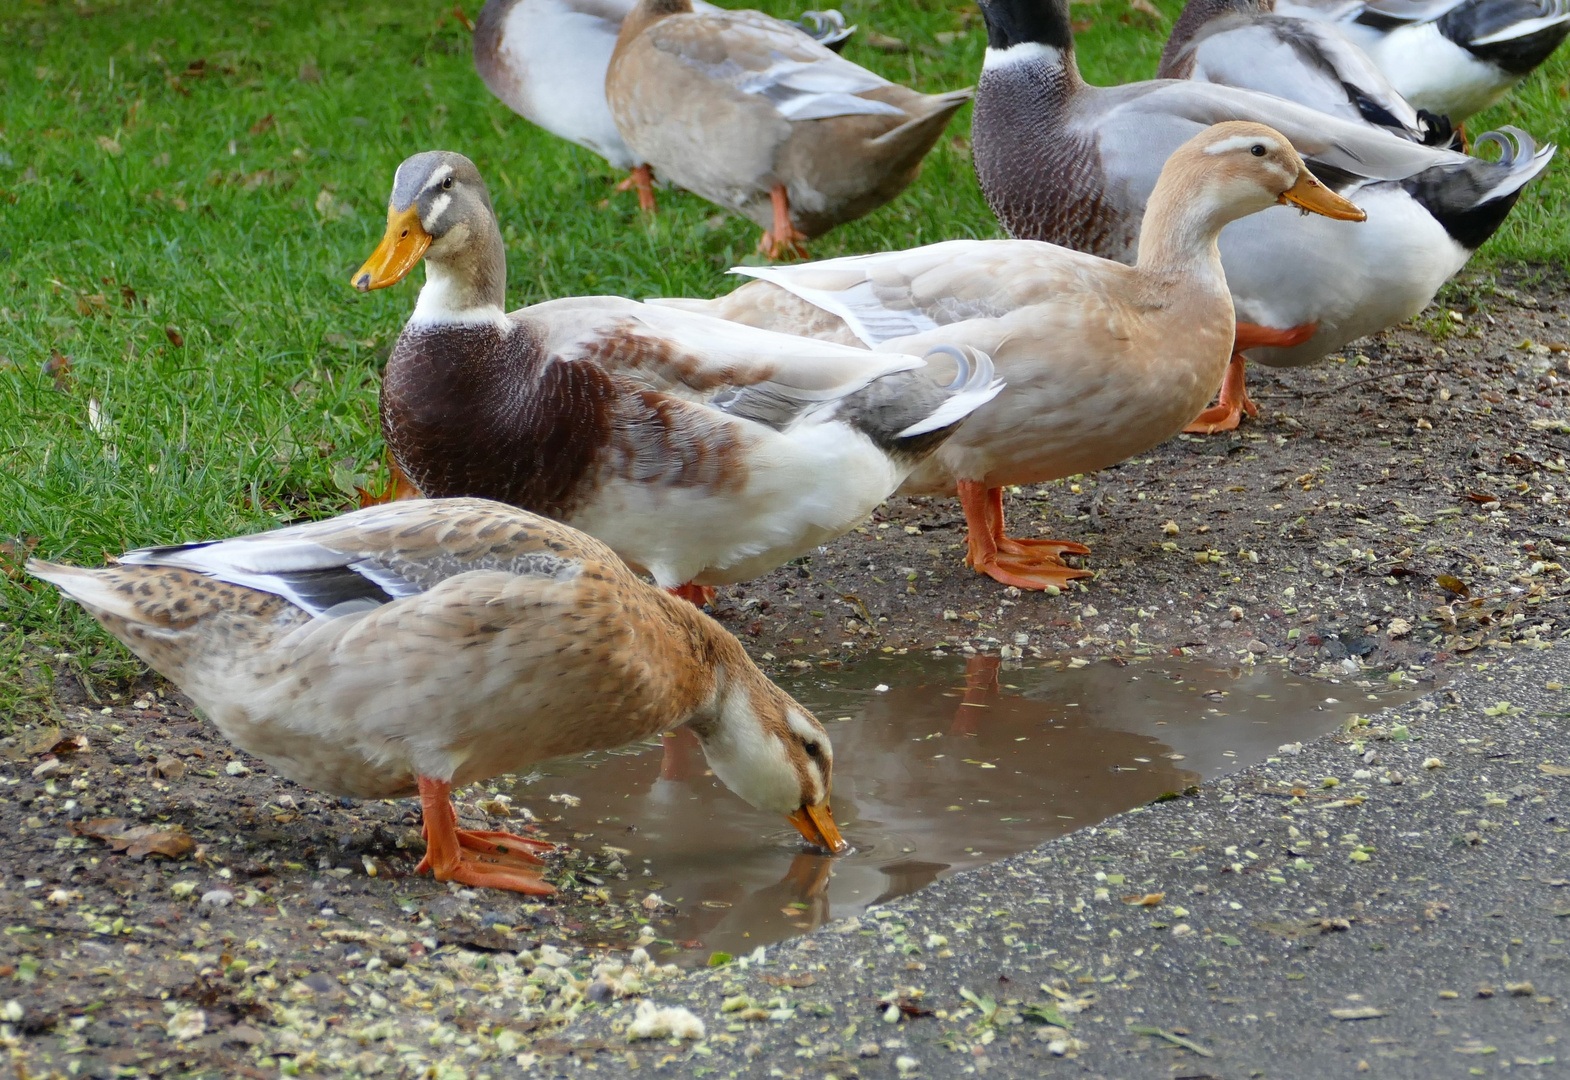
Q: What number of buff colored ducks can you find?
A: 3